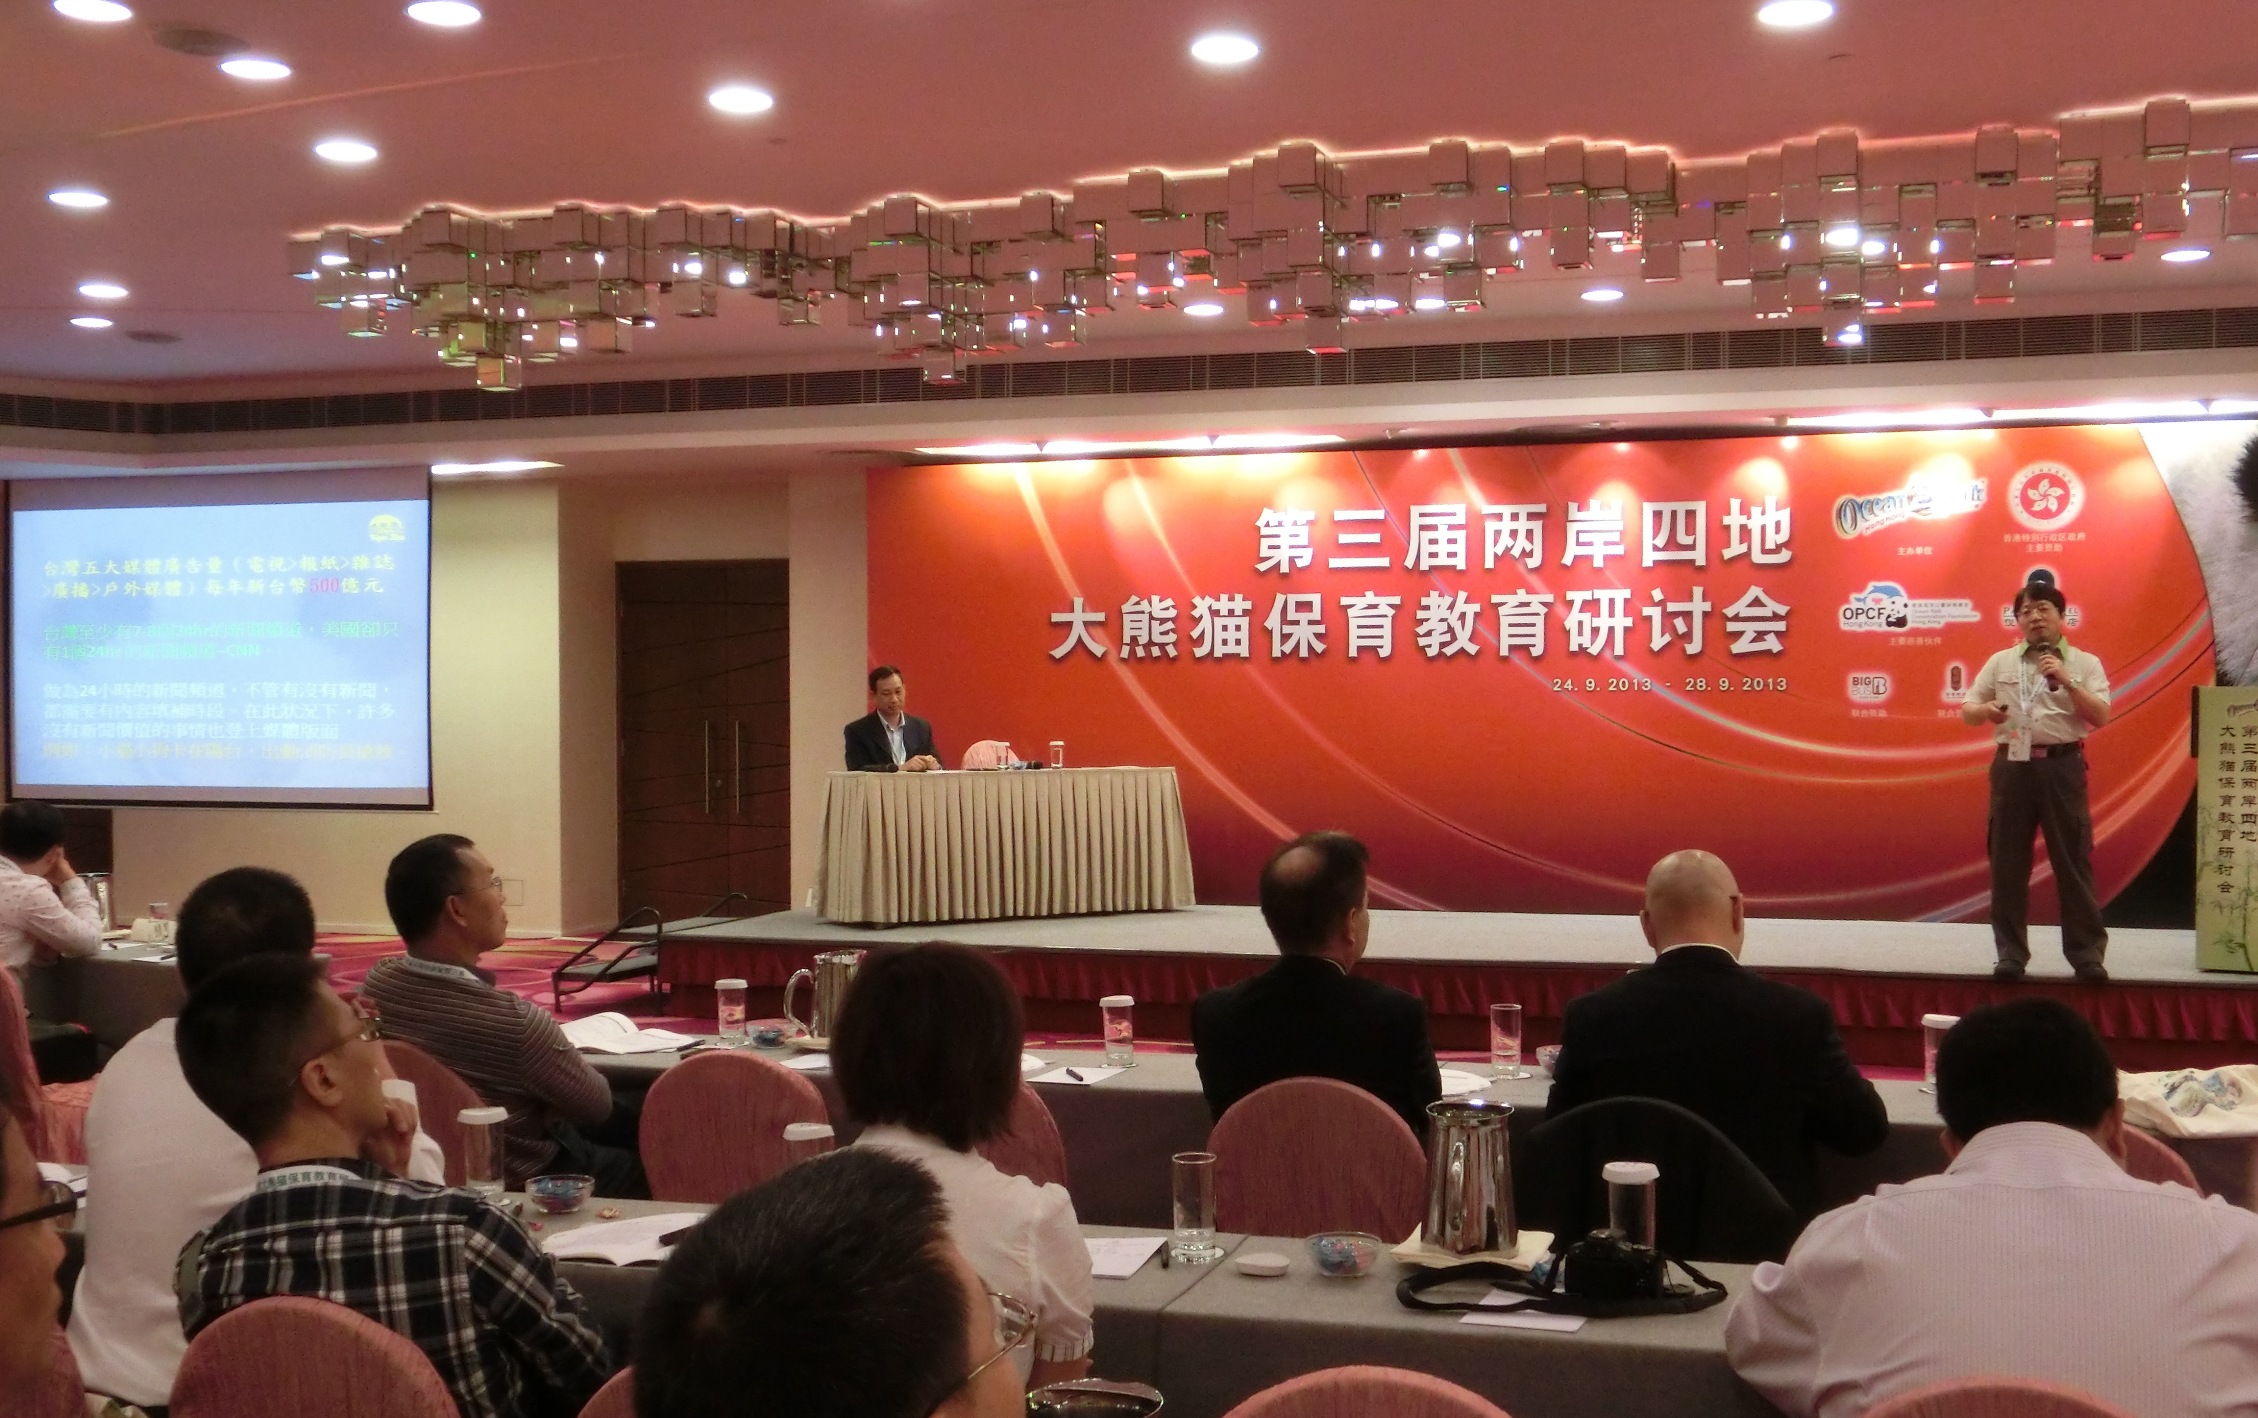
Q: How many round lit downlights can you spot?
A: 13